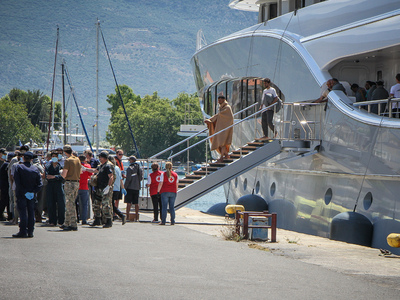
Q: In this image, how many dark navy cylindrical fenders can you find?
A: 3